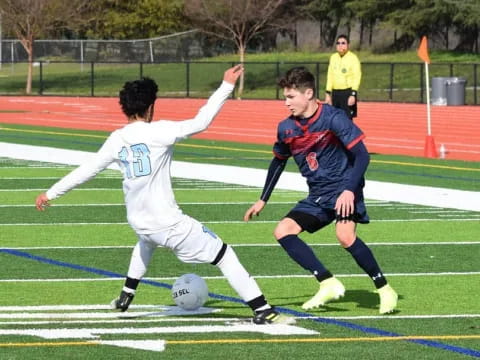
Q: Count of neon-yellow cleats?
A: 2